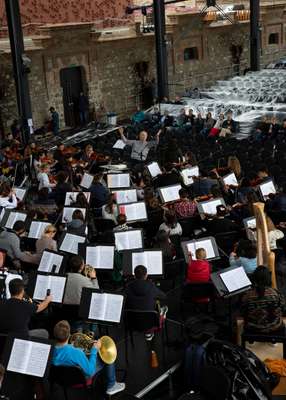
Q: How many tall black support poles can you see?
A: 3